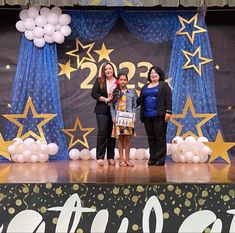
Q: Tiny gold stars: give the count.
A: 4